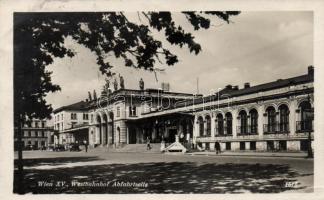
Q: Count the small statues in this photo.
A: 6